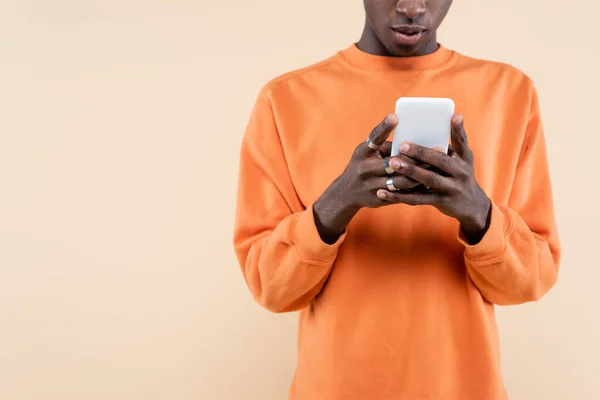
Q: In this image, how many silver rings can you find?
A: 3